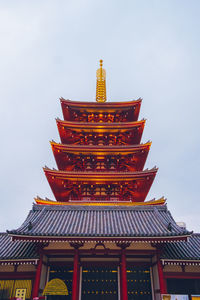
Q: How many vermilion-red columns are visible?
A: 4